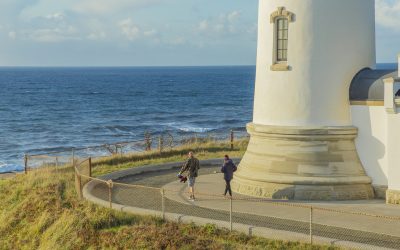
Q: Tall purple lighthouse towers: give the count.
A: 0